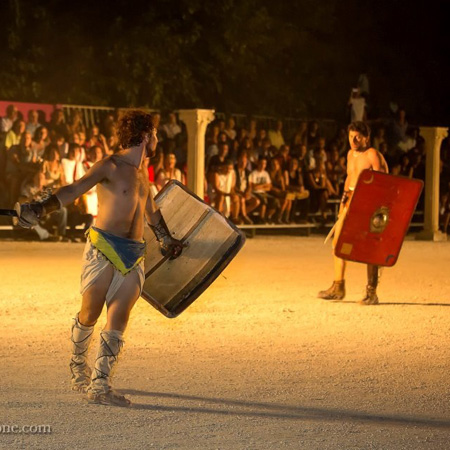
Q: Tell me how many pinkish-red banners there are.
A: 1